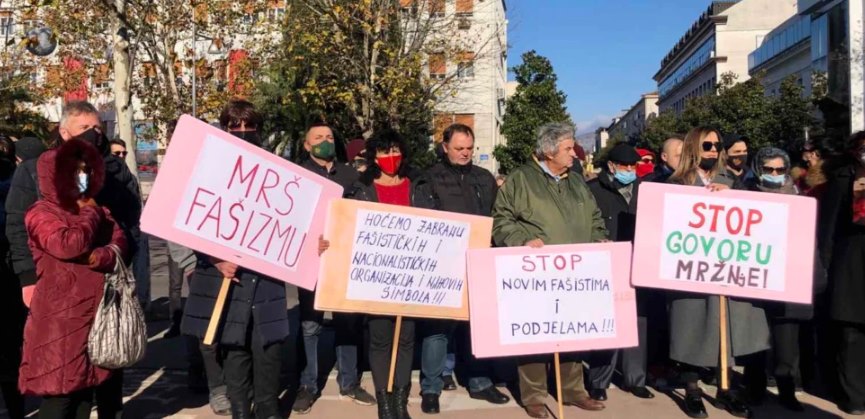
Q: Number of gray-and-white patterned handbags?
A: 1